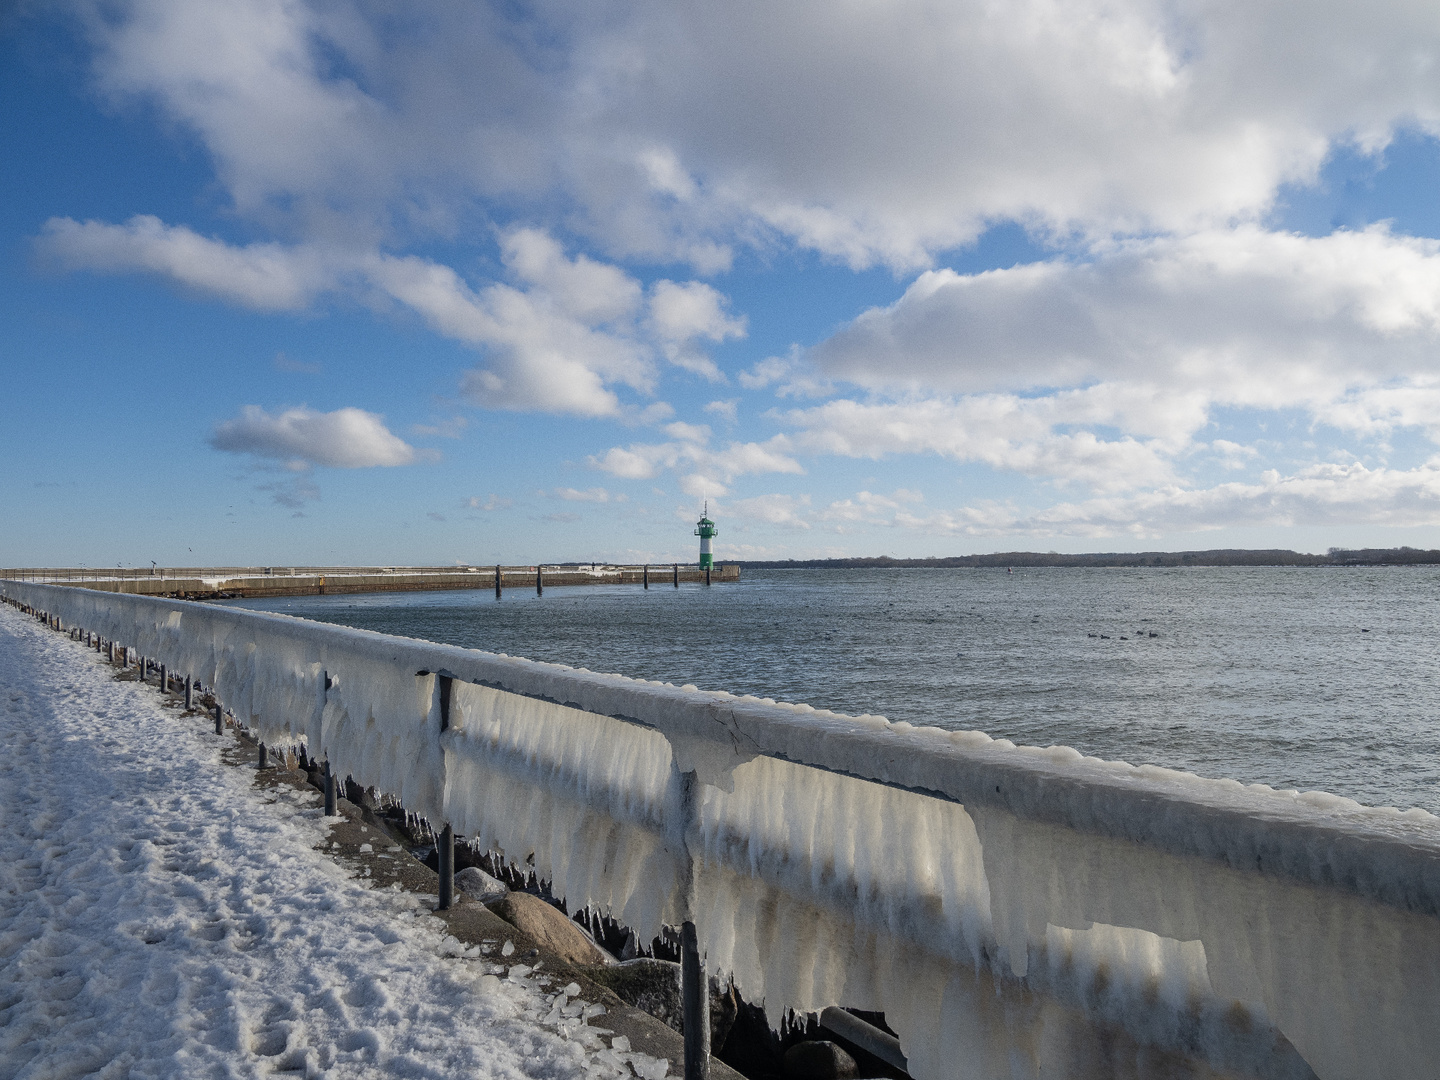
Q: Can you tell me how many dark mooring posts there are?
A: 5